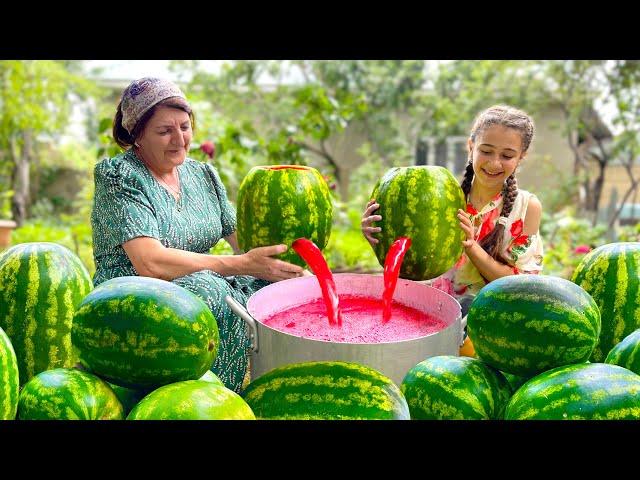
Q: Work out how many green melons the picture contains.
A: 13